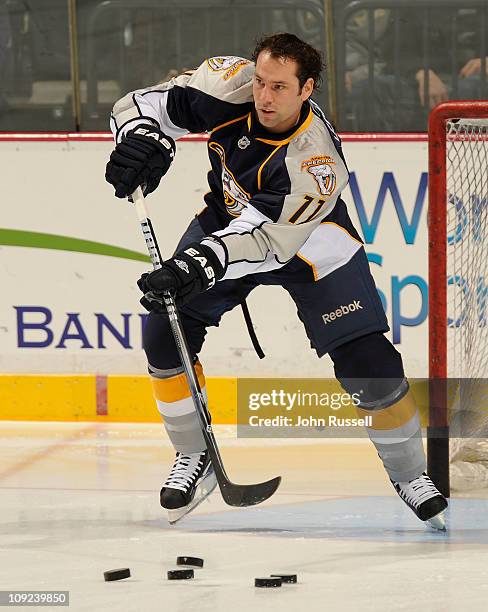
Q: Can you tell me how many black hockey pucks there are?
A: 5